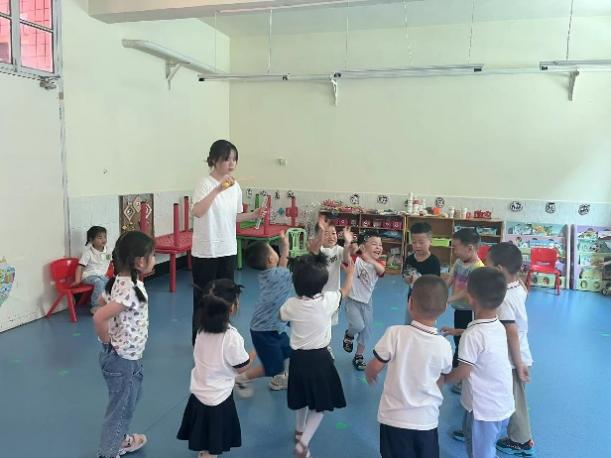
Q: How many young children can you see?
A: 12